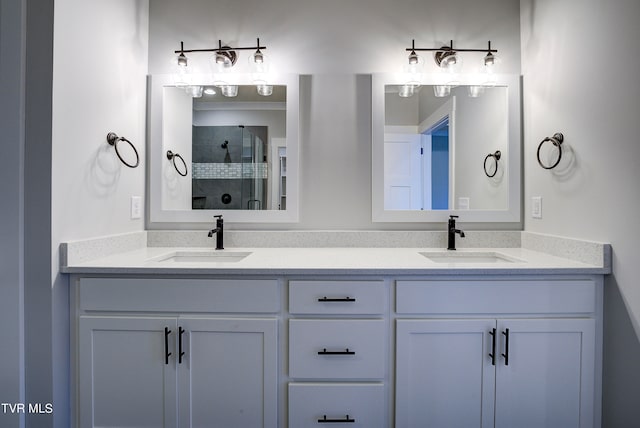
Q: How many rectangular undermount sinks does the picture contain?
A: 2